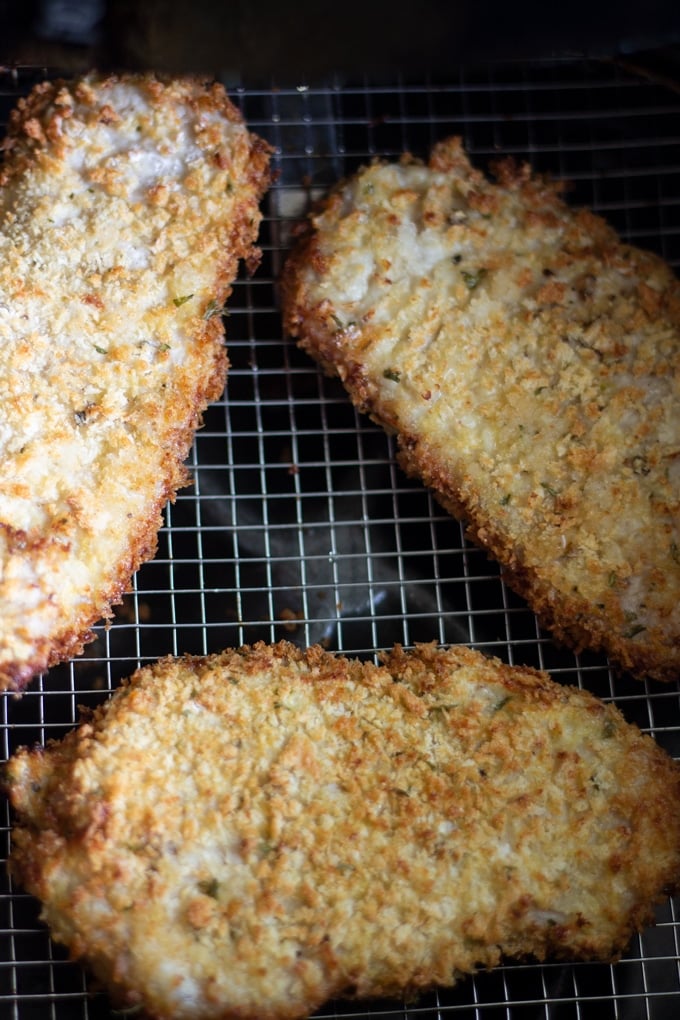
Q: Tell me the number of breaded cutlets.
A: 3